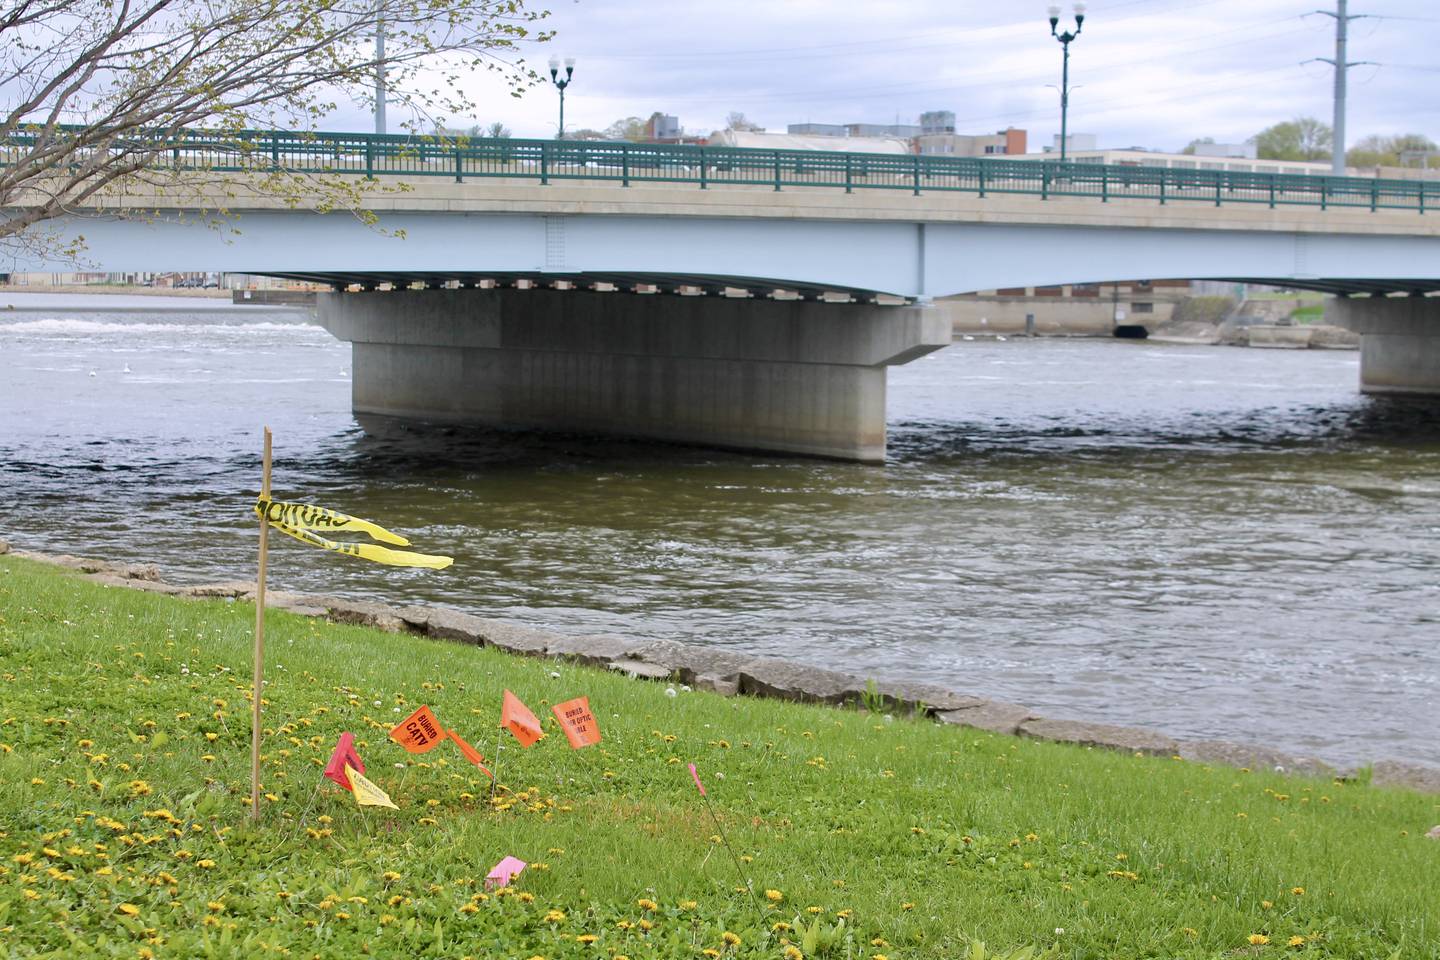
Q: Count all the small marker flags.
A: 8